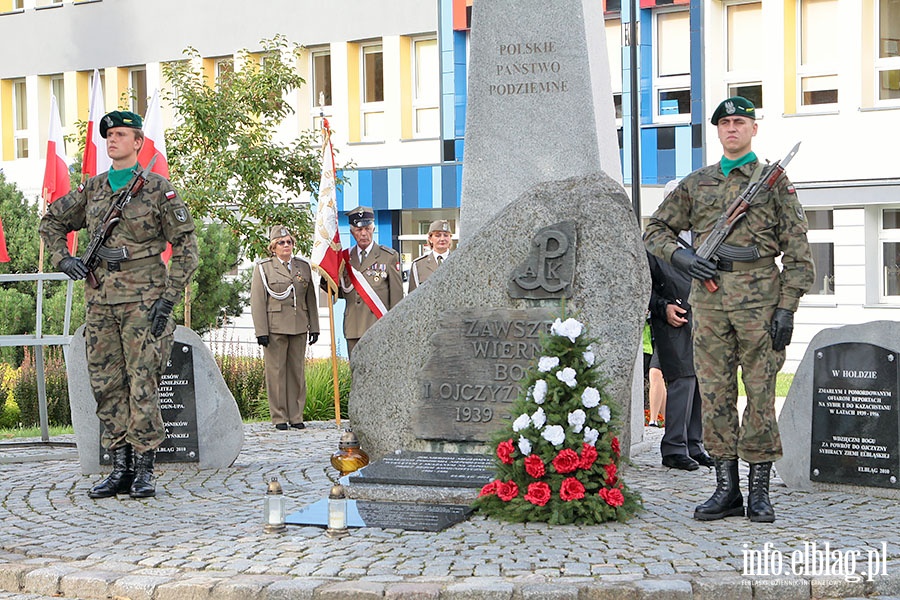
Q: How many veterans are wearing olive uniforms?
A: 3